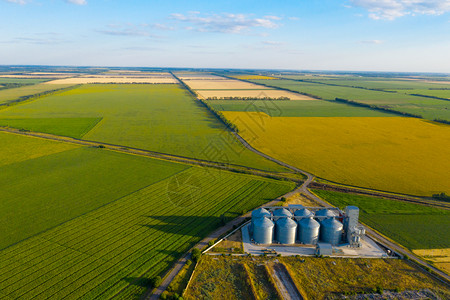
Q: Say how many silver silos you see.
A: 8